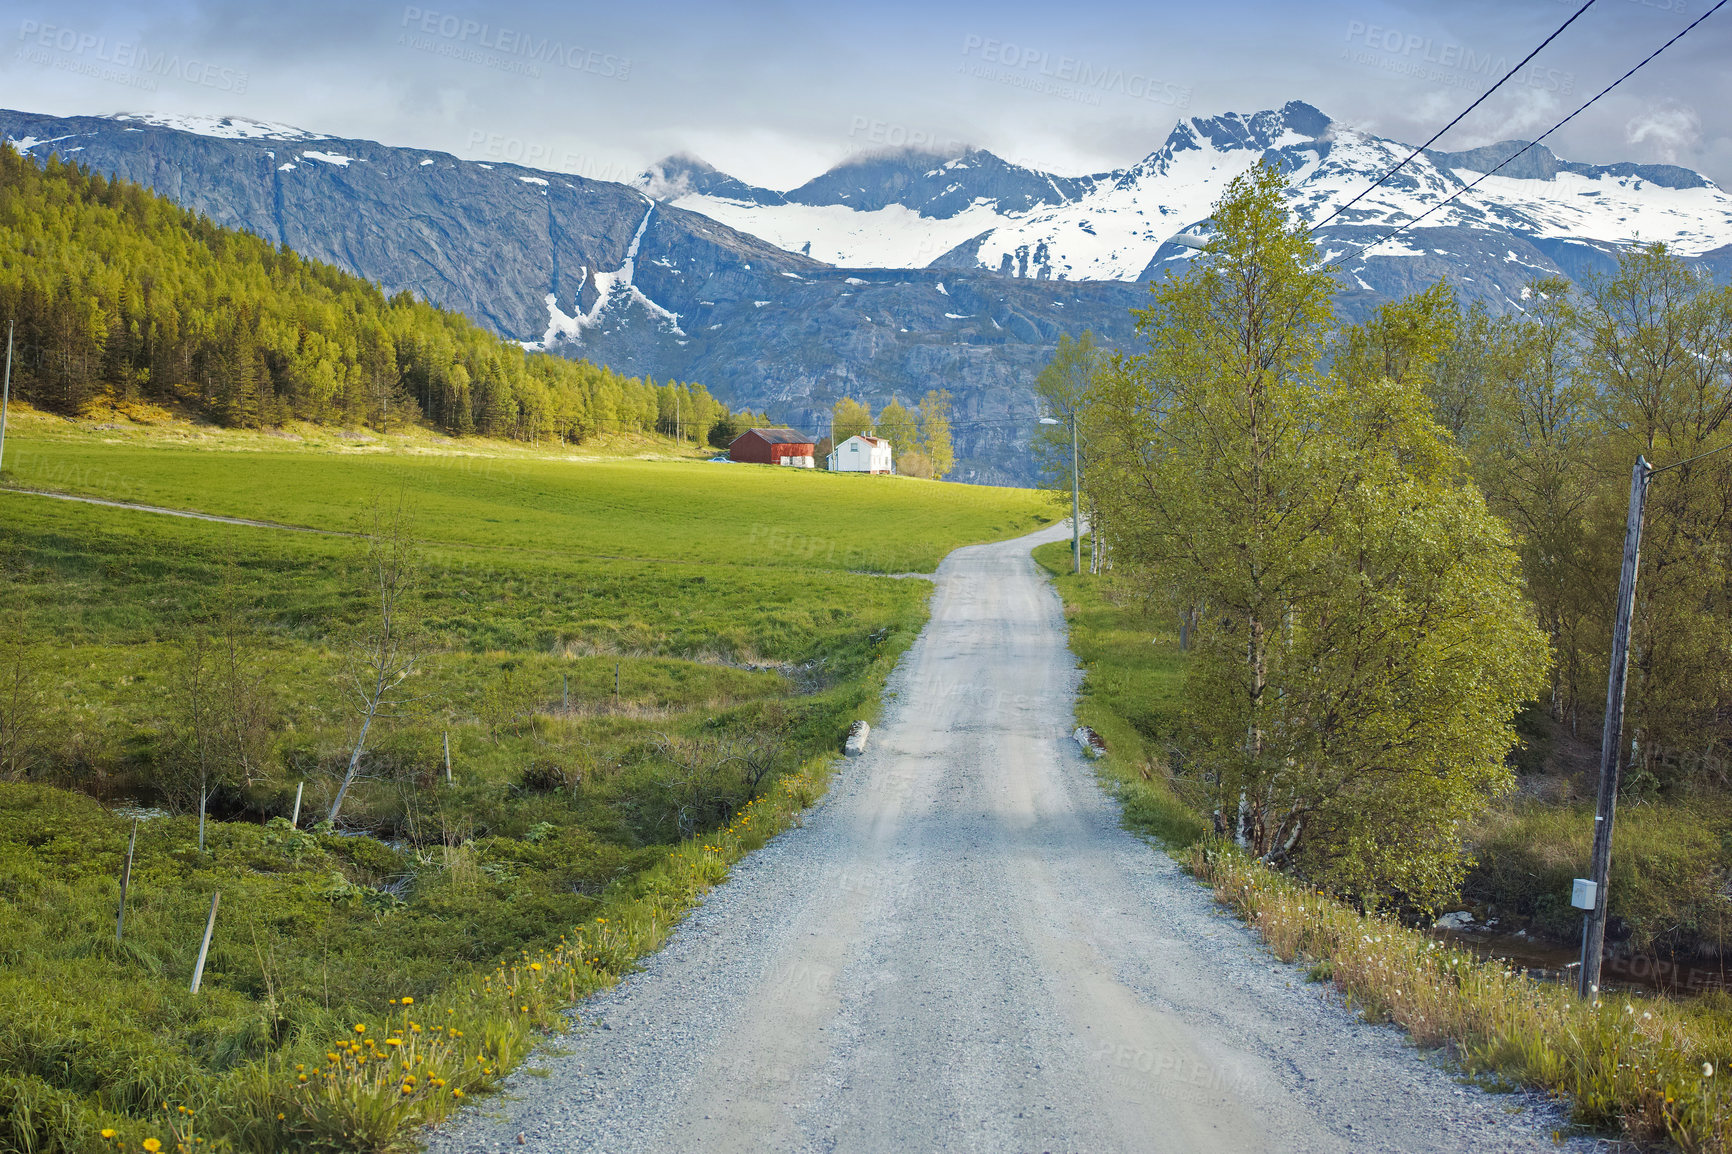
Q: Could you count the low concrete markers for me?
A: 2